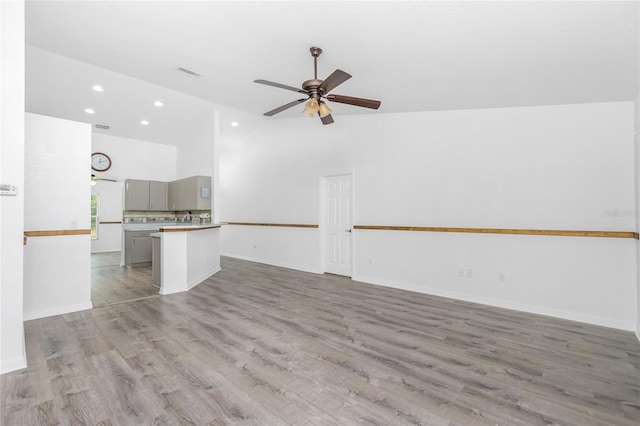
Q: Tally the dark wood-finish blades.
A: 5